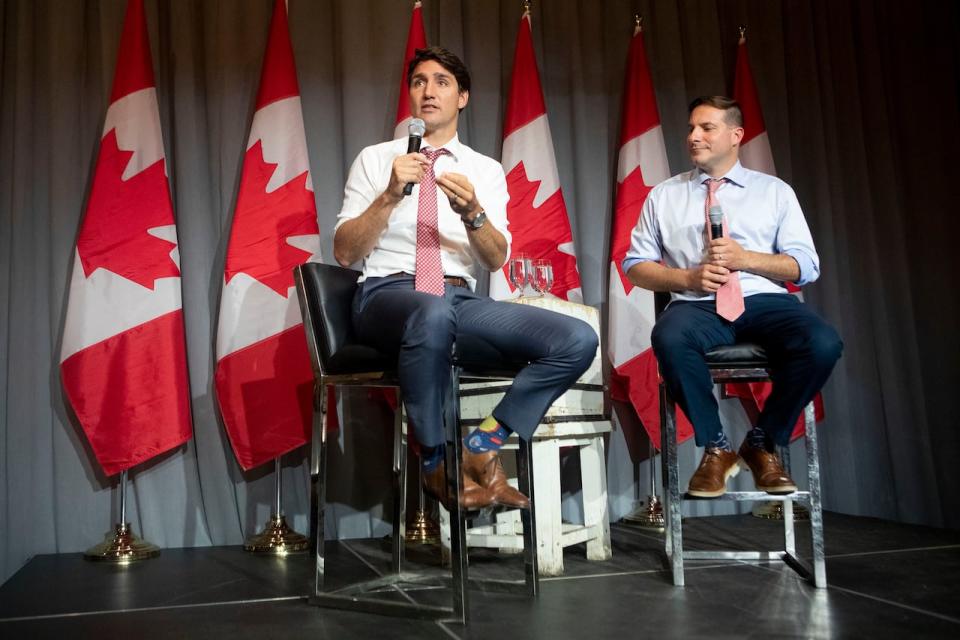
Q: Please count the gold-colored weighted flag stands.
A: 5